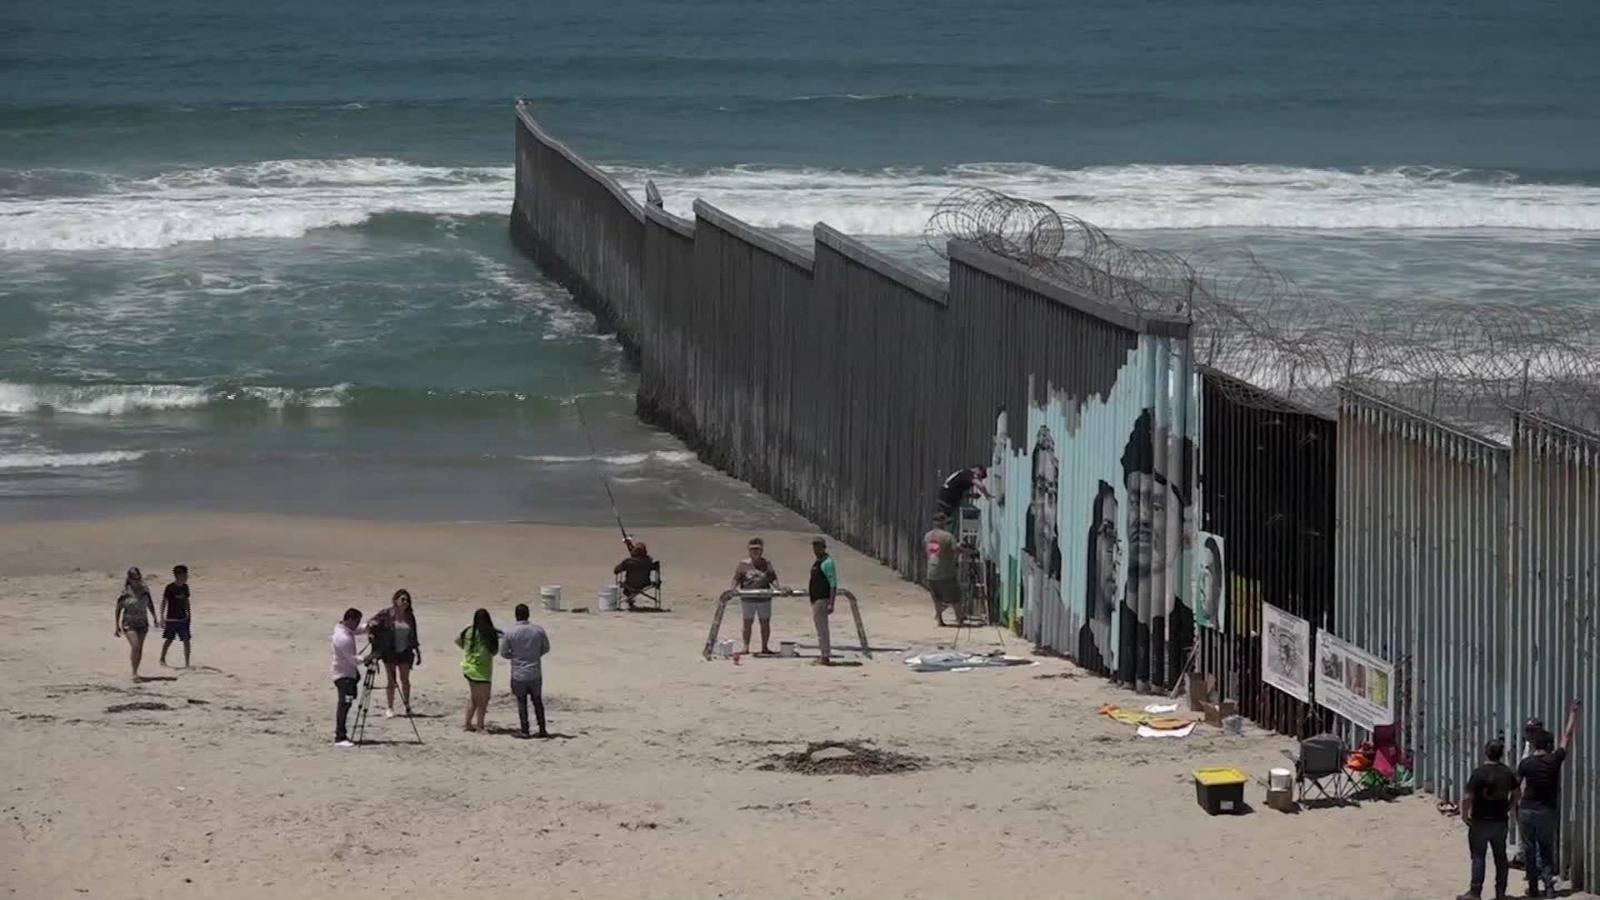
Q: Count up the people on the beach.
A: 14